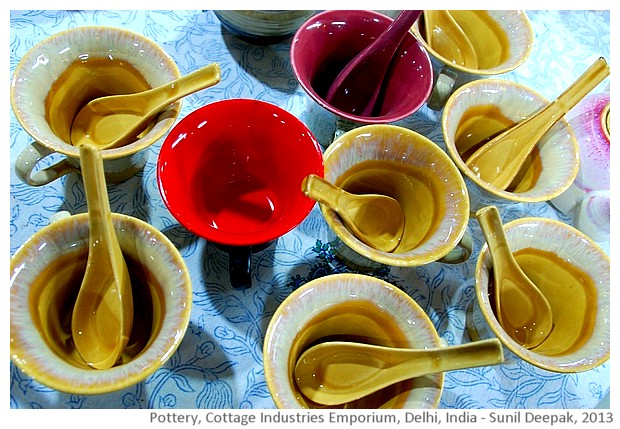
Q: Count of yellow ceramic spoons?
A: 7